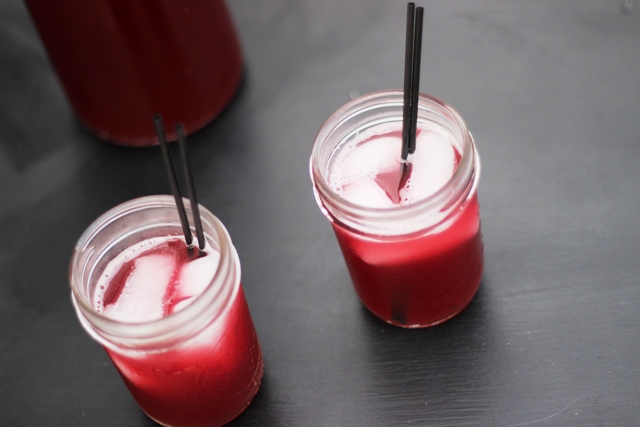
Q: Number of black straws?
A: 4